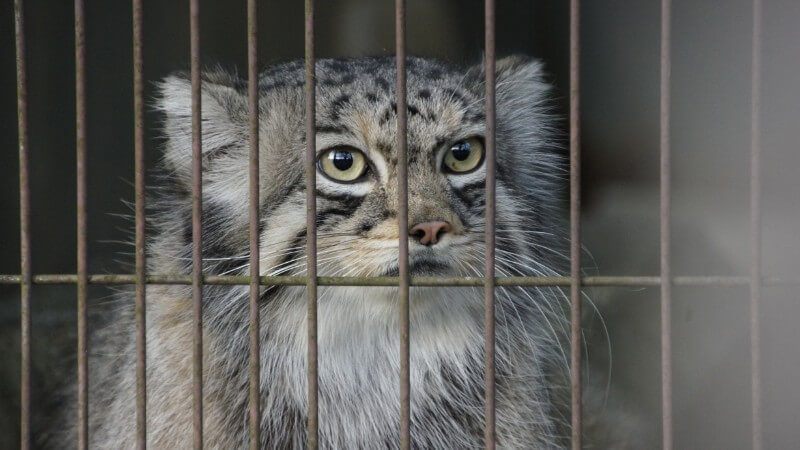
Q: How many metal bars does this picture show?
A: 12